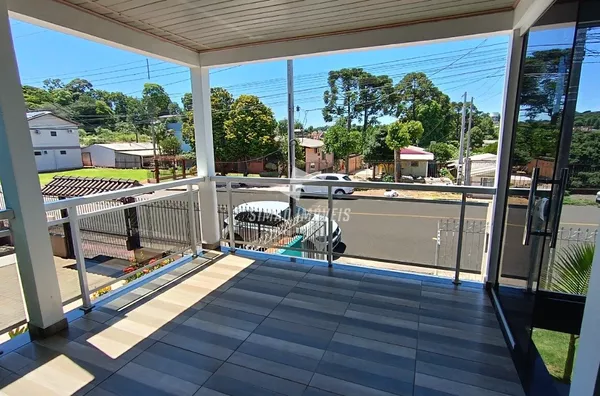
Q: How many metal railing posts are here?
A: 5